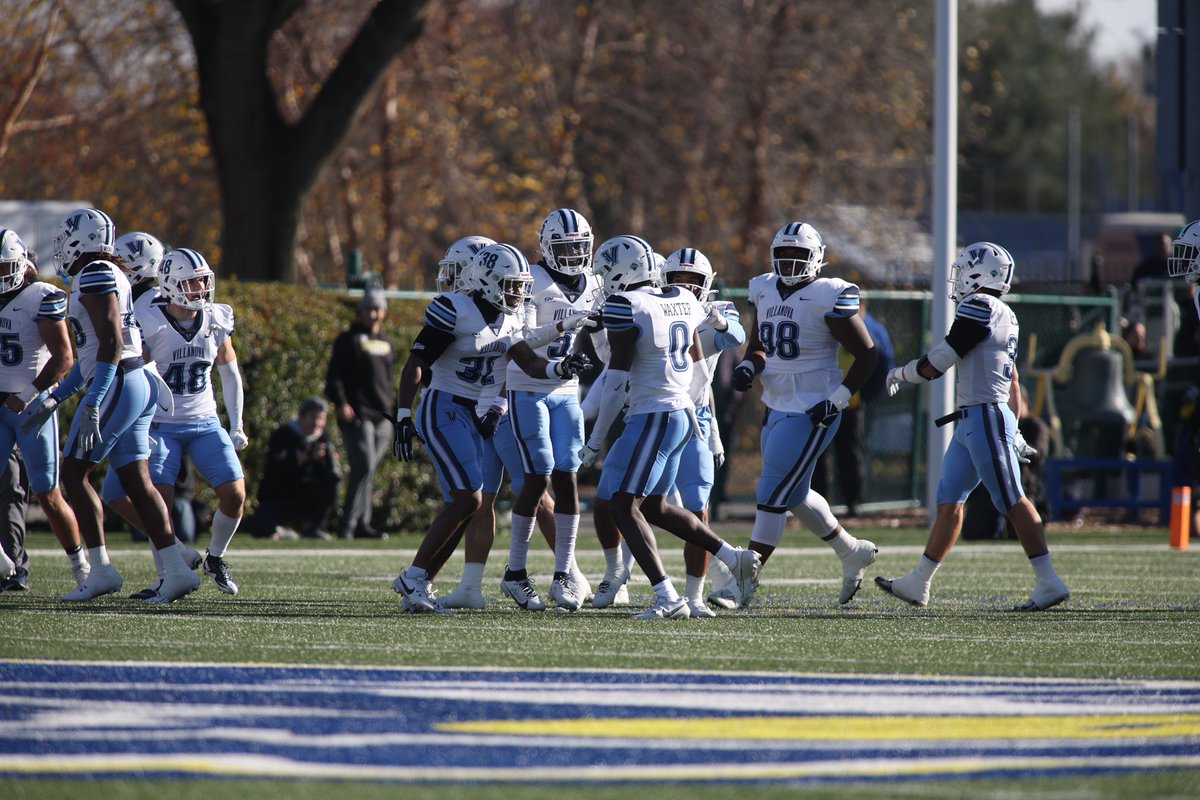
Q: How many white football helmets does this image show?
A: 13